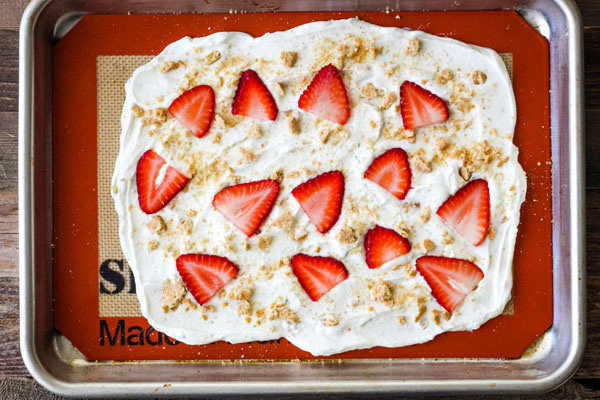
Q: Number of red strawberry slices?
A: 13